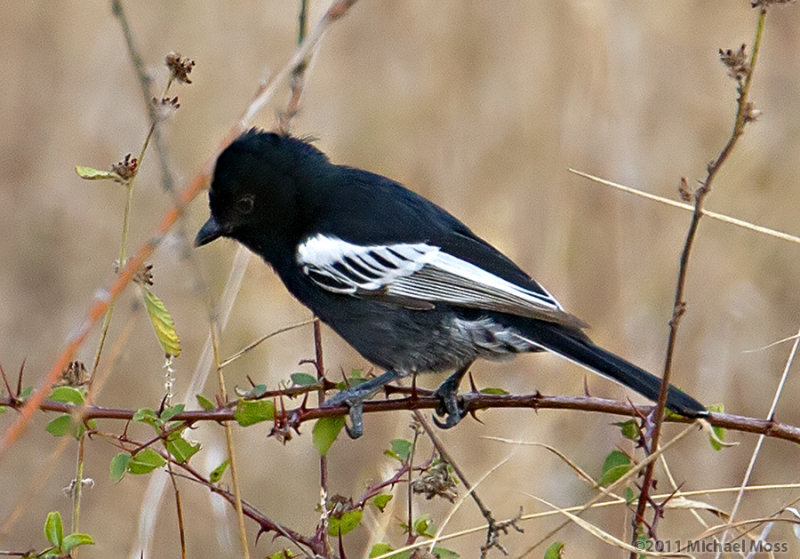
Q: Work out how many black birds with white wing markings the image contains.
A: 1